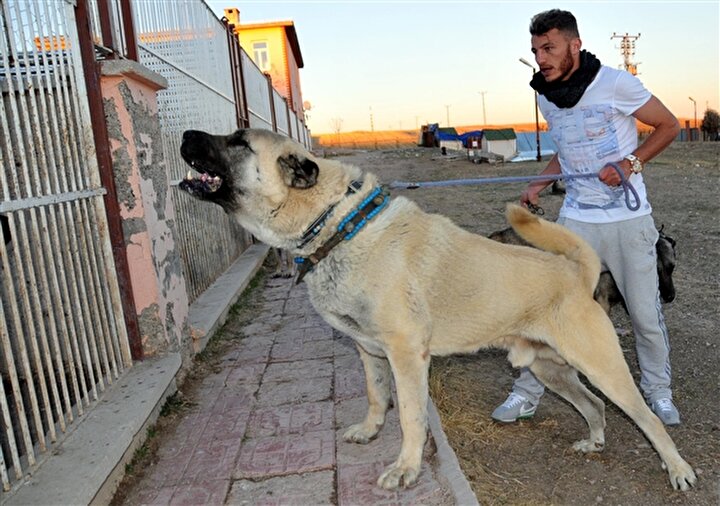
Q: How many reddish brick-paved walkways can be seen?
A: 1